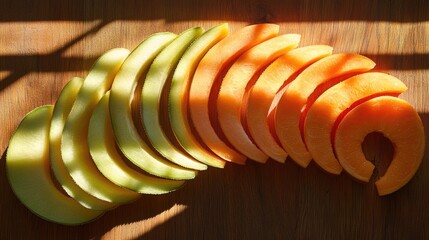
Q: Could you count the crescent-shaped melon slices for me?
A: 13